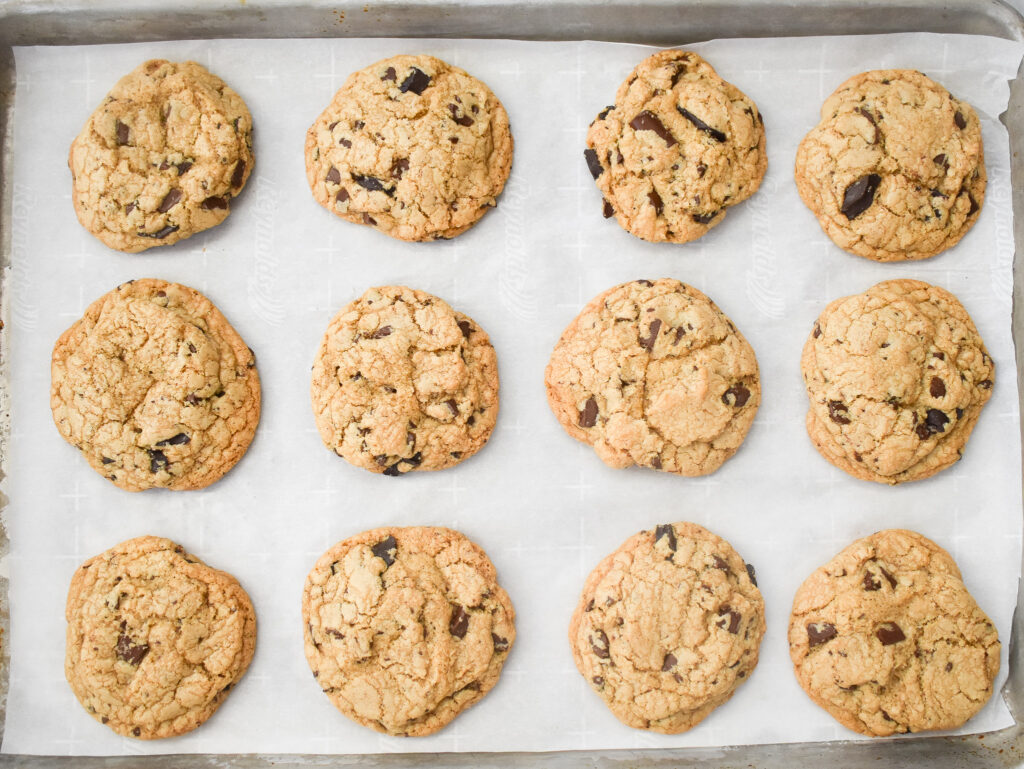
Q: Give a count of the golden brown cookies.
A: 12